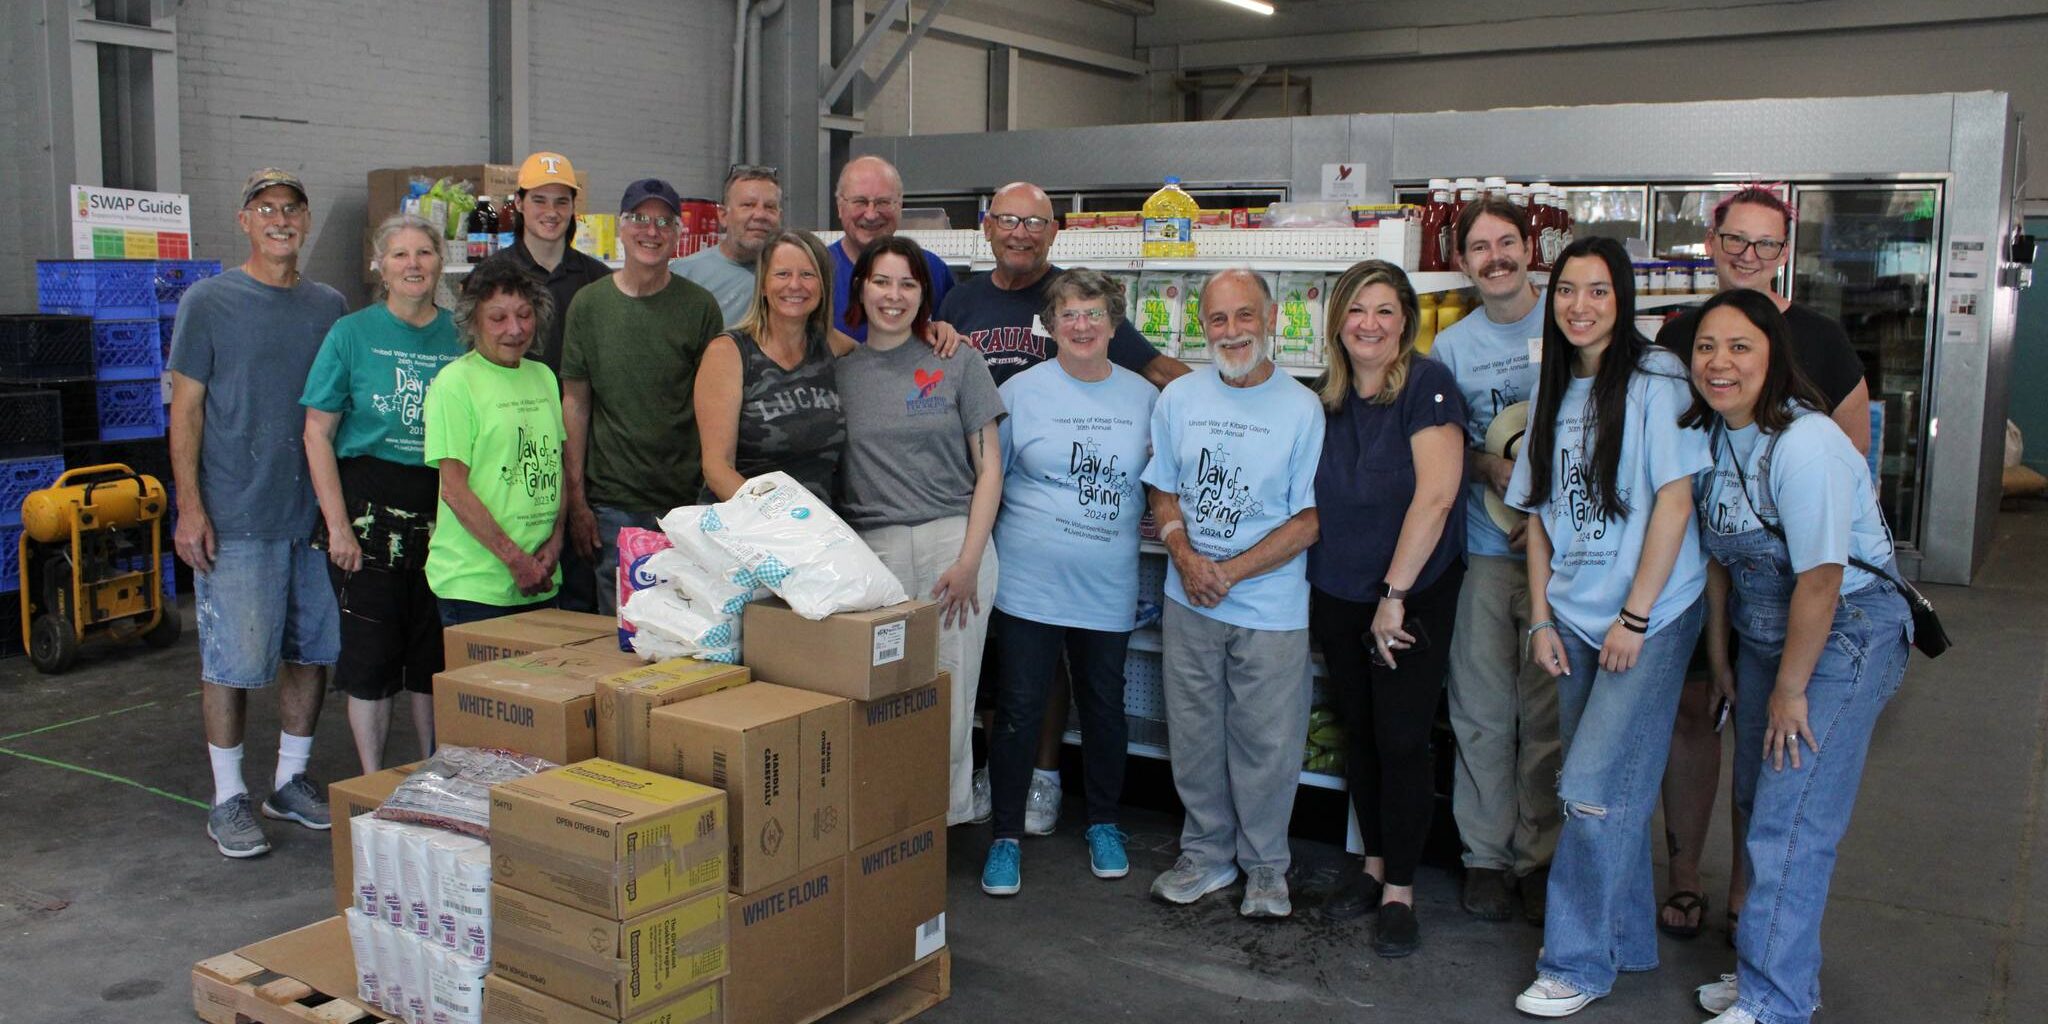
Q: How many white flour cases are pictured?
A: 6